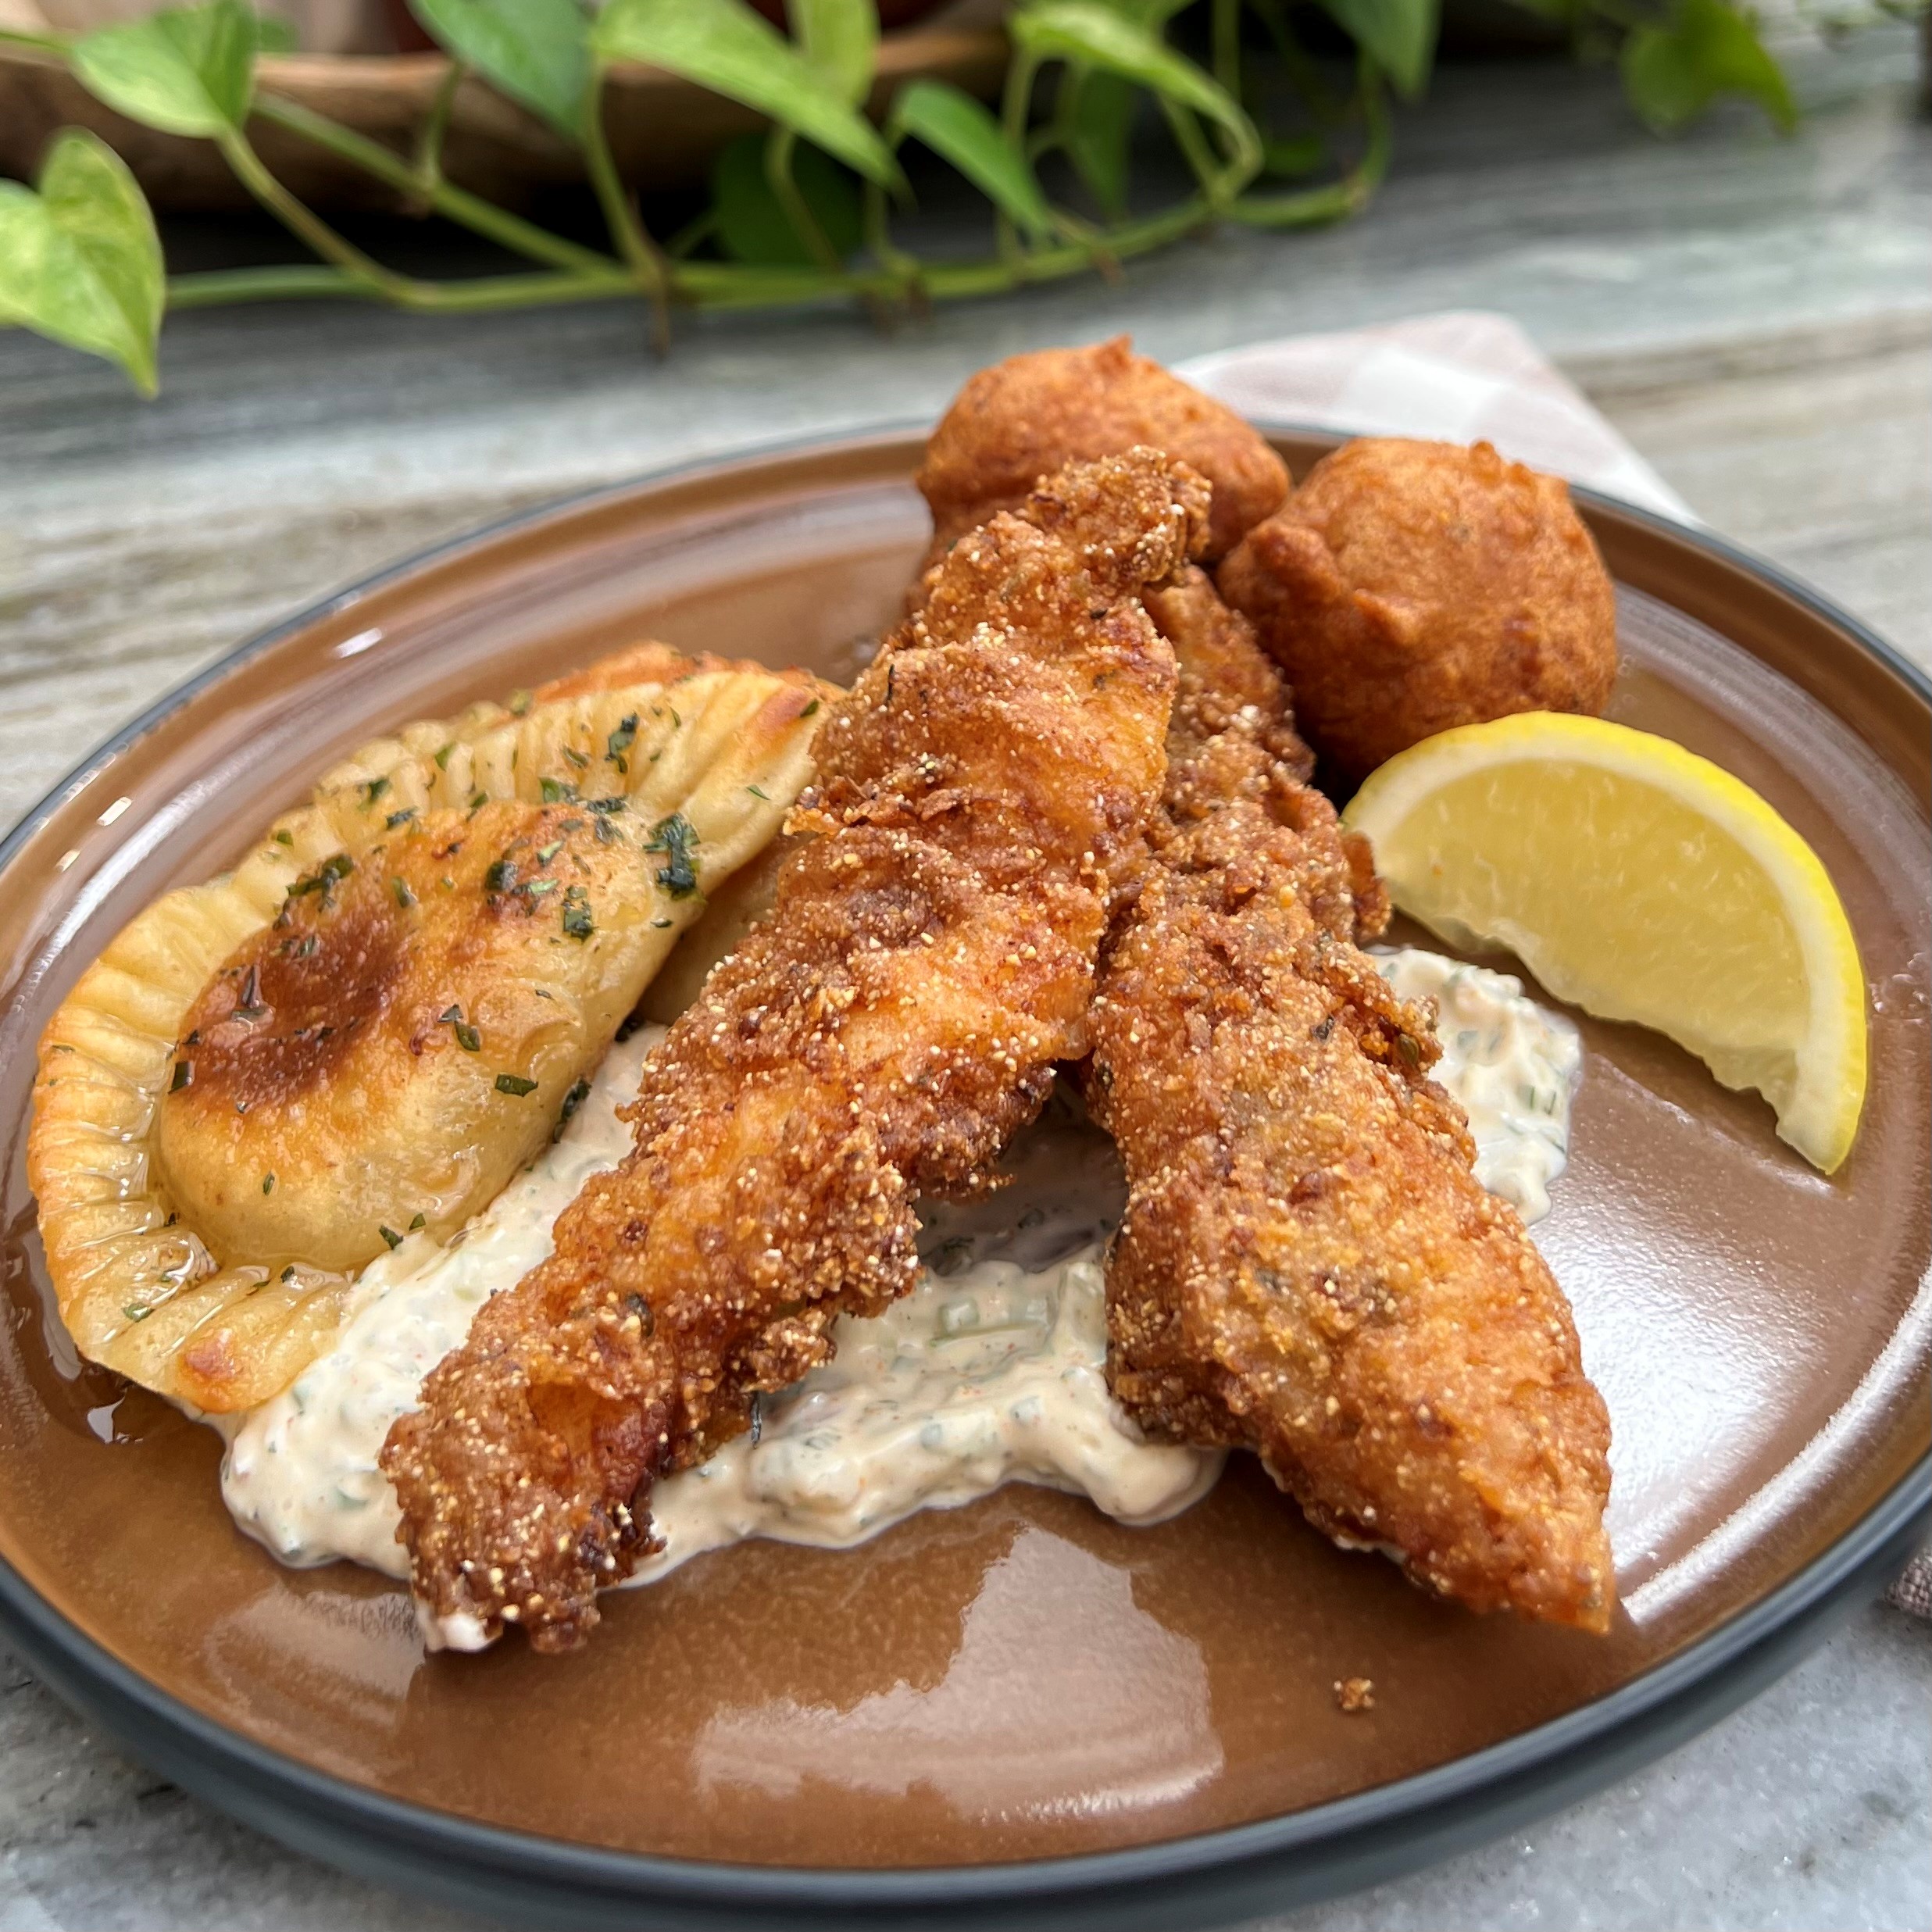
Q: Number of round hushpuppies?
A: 2